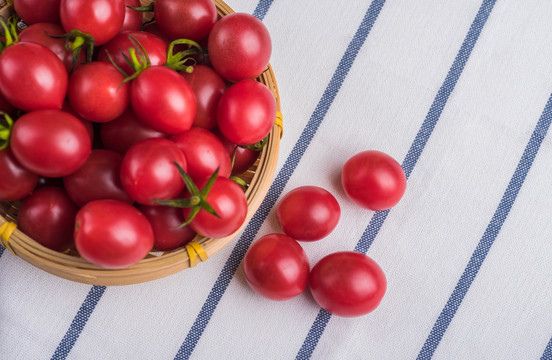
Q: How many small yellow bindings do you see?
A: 3